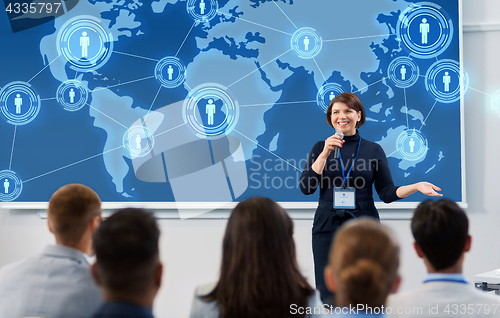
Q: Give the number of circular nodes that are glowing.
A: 15